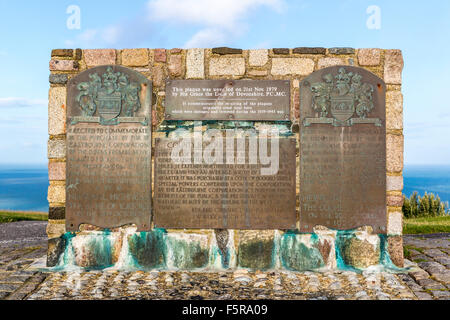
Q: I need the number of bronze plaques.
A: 4